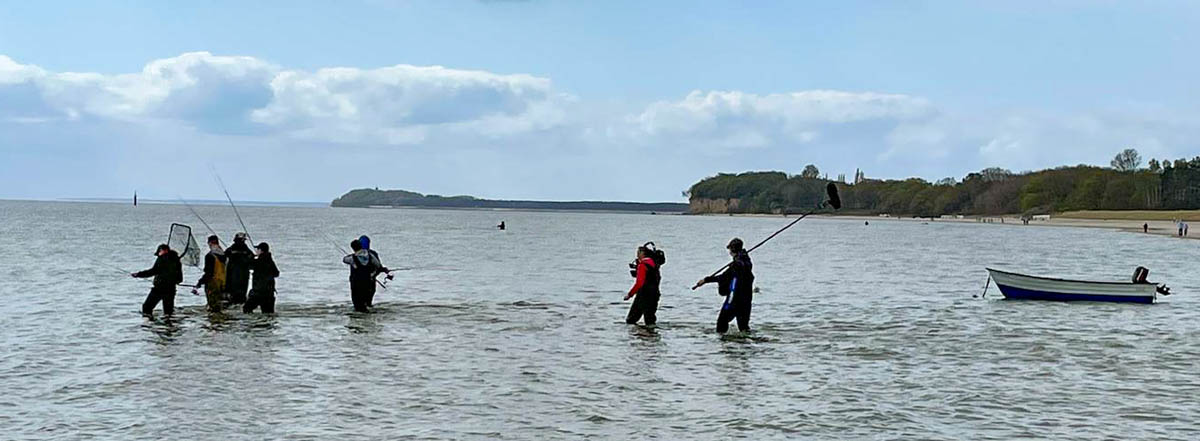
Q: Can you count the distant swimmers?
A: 1